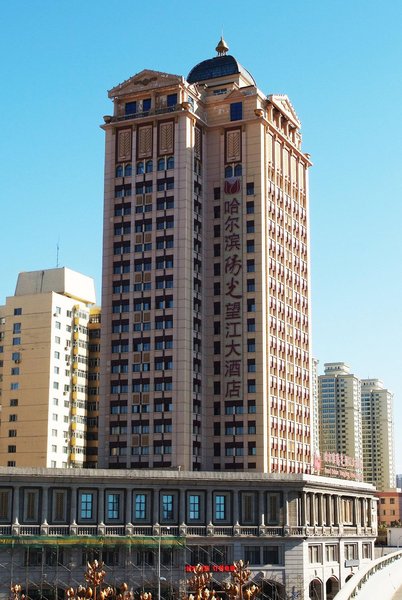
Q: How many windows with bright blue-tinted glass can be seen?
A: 6